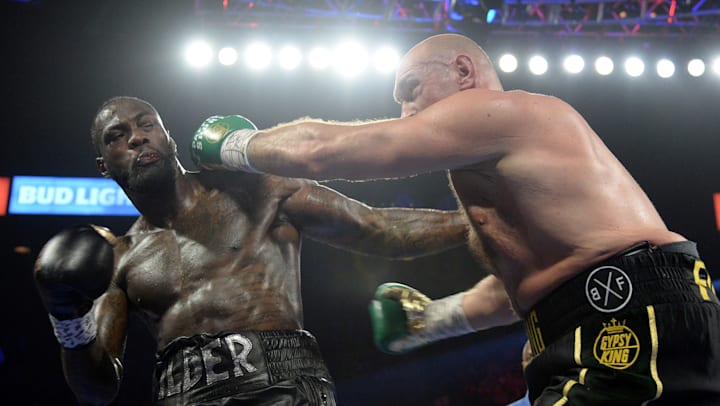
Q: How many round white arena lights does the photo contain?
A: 15